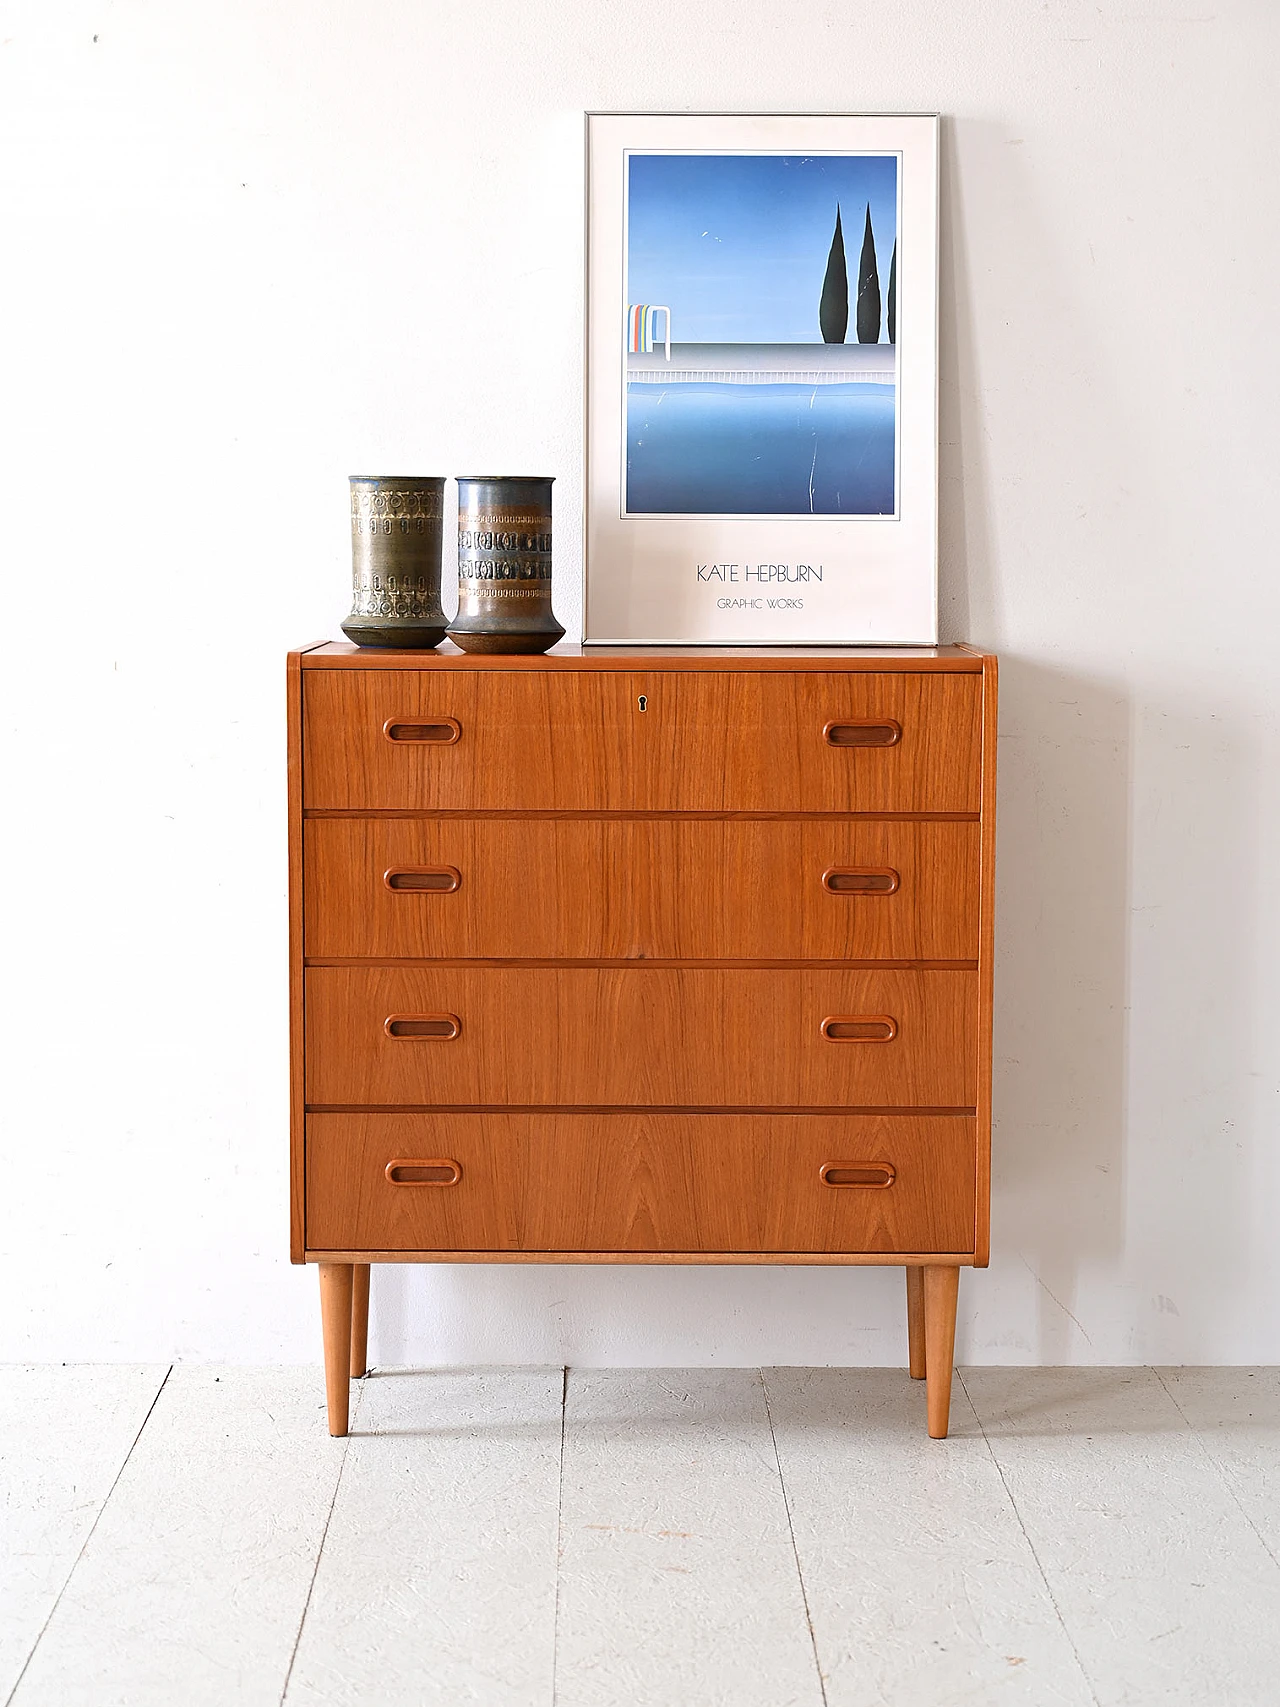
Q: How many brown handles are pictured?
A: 8